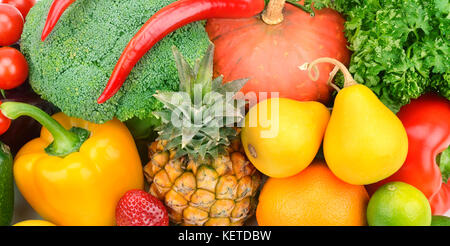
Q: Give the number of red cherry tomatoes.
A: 4